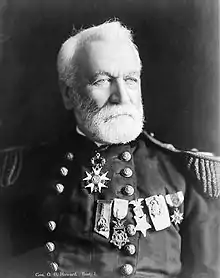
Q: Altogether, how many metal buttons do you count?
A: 12